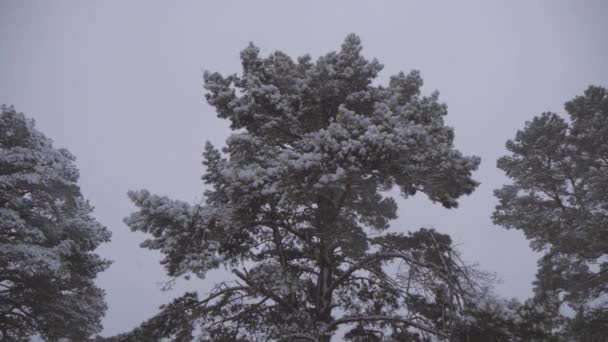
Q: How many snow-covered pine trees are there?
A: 3